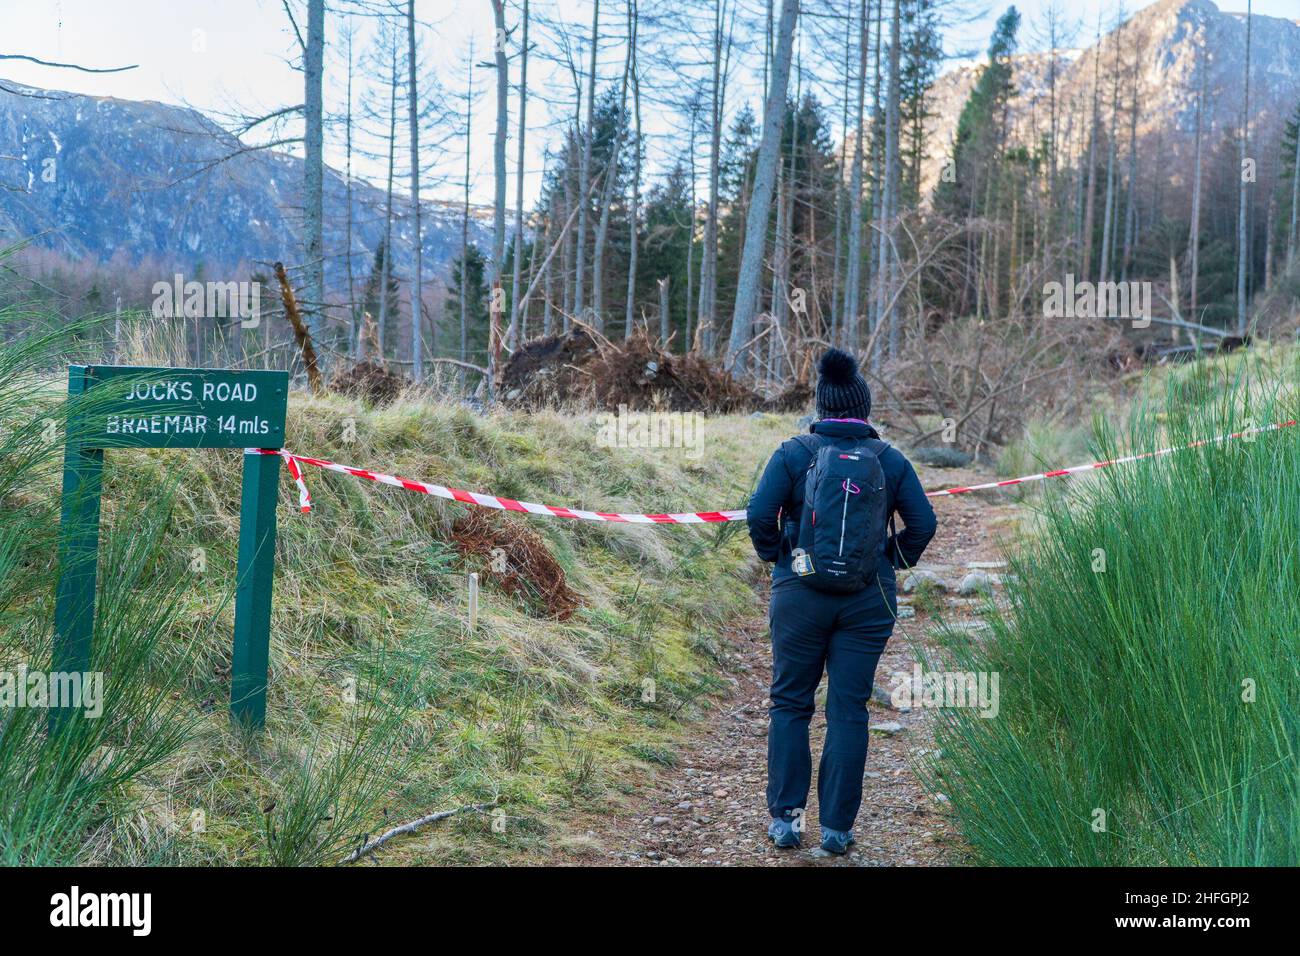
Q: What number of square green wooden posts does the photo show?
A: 2